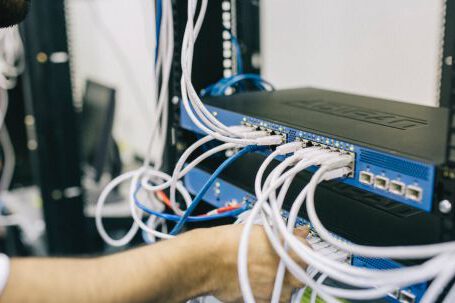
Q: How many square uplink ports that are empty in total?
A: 4